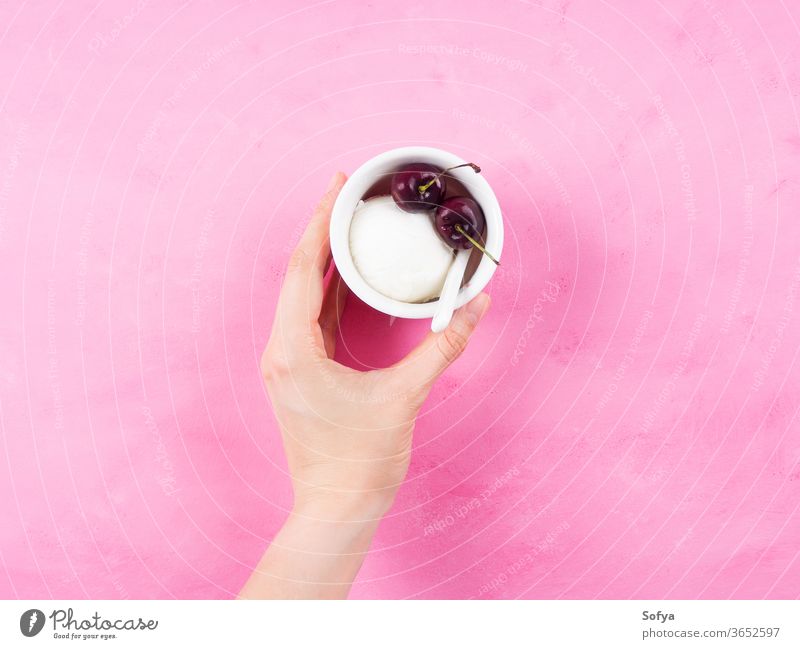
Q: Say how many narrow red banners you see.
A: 0